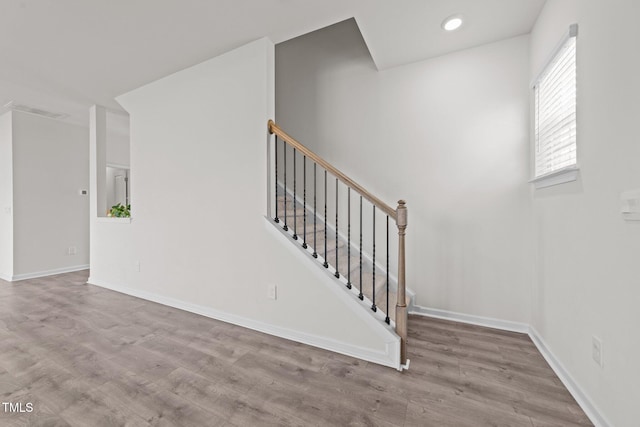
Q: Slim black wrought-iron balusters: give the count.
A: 11